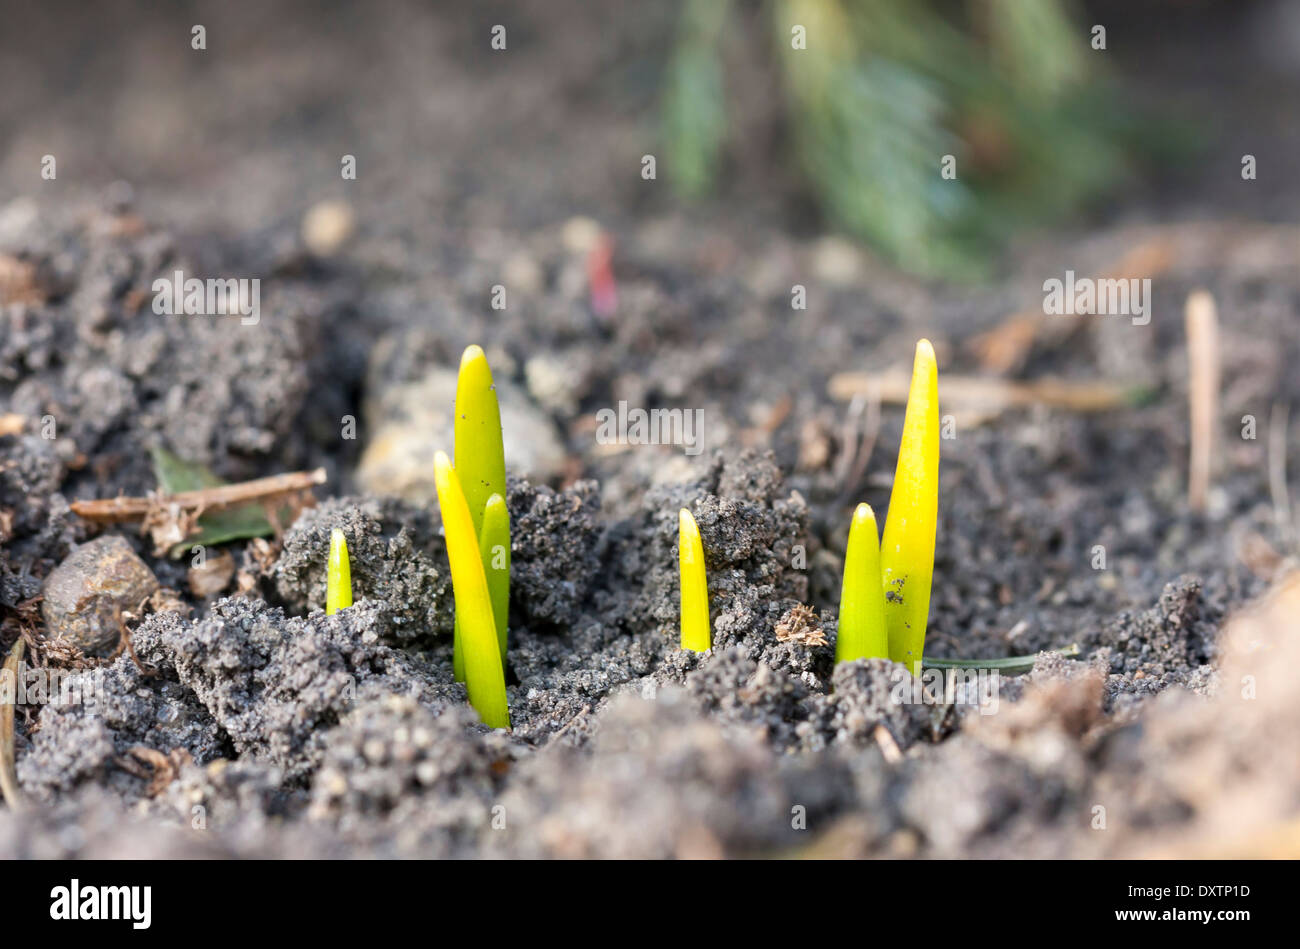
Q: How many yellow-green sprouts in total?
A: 7